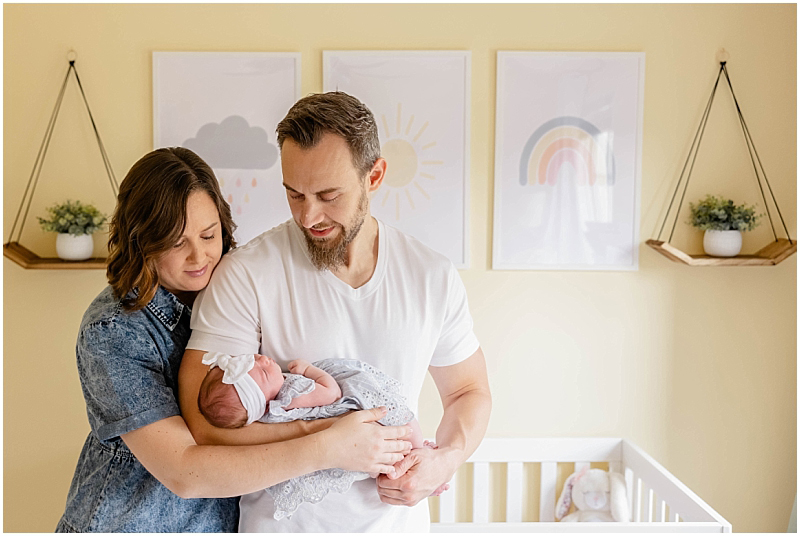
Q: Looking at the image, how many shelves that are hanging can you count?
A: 2